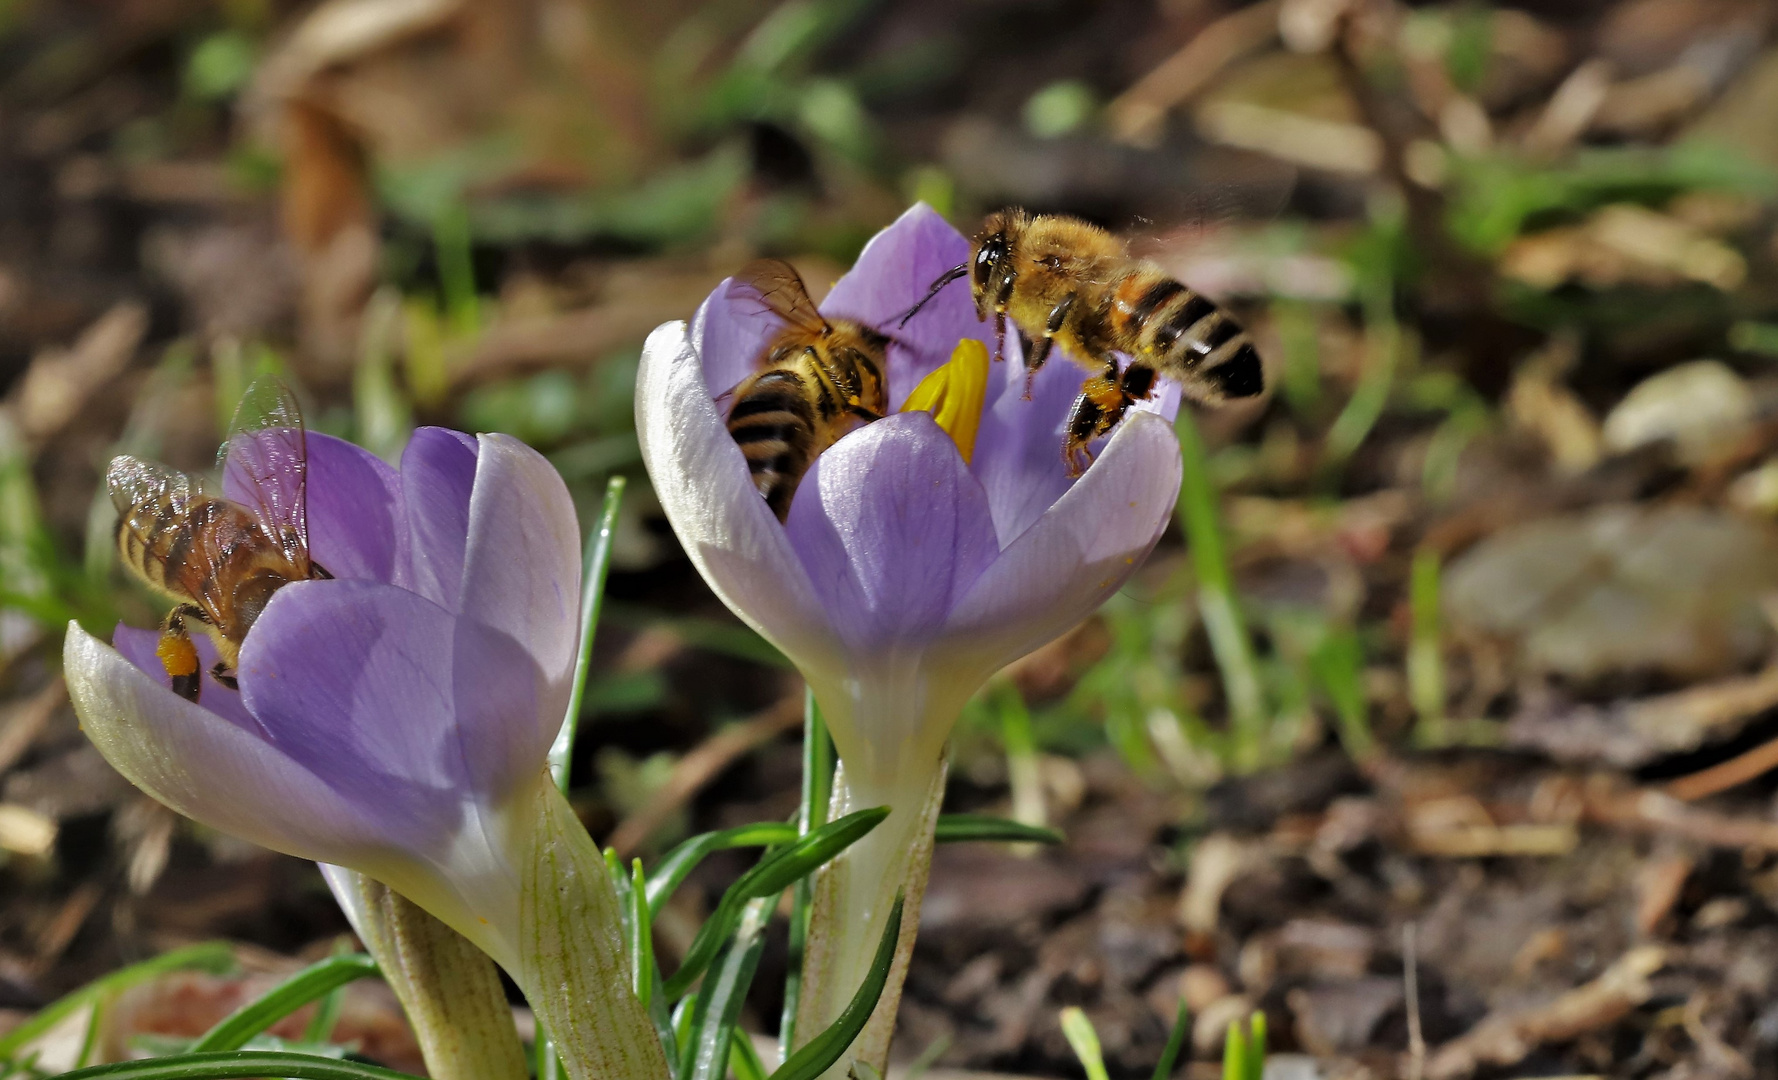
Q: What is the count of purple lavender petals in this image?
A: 12